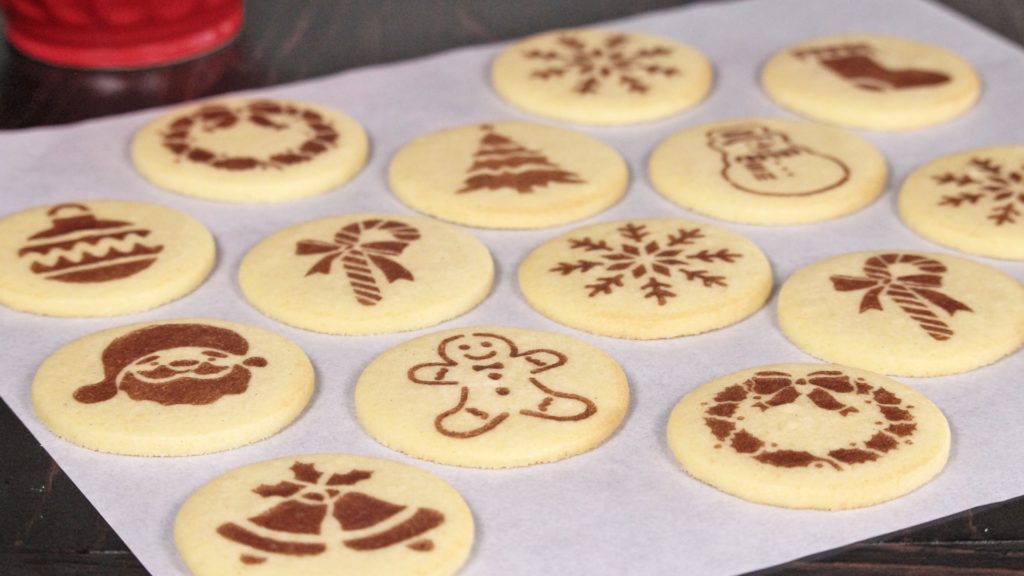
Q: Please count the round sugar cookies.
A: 14